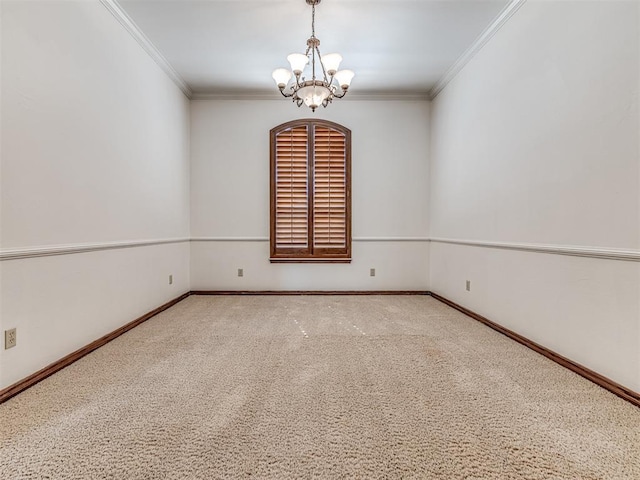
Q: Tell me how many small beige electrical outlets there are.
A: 5